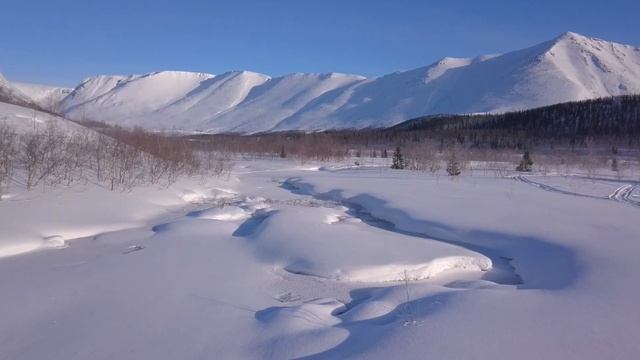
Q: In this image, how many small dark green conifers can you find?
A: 3